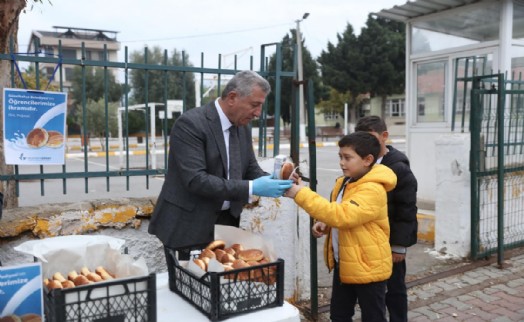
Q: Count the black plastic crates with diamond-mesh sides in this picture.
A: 2